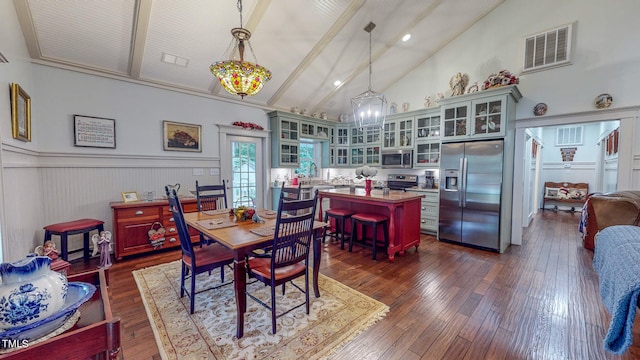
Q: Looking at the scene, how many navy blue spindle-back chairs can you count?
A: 4